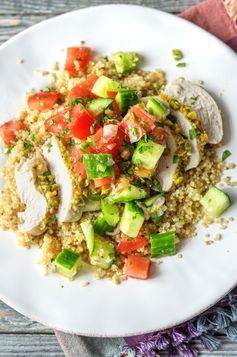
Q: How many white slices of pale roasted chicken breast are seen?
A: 5